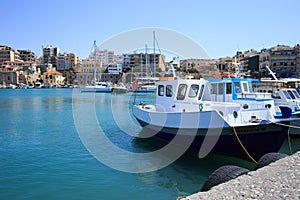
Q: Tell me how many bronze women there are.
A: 0